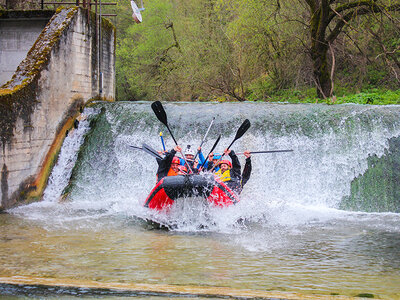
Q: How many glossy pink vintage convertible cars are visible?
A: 0